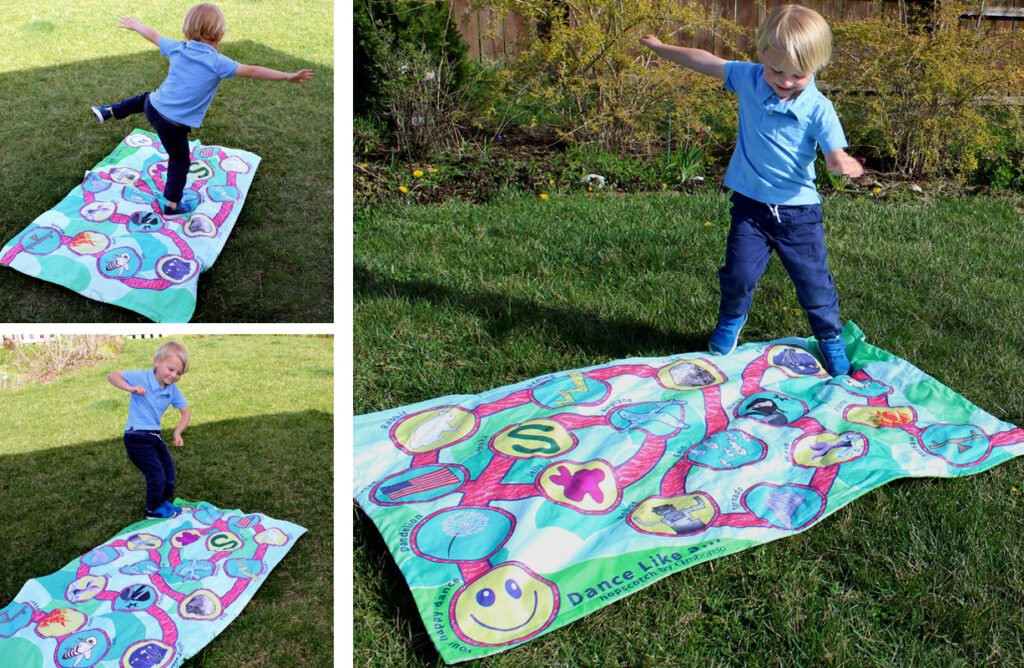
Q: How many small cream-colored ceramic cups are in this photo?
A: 0